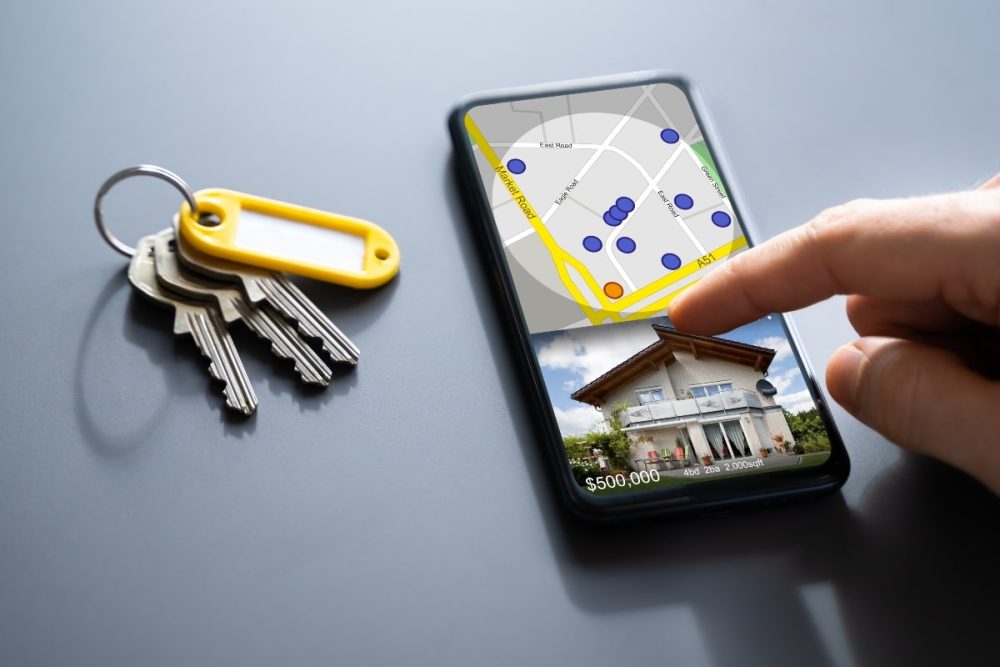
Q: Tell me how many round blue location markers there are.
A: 10